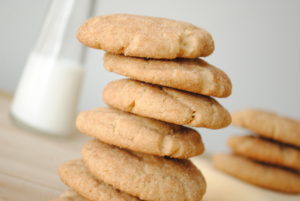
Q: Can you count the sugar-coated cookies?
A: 10